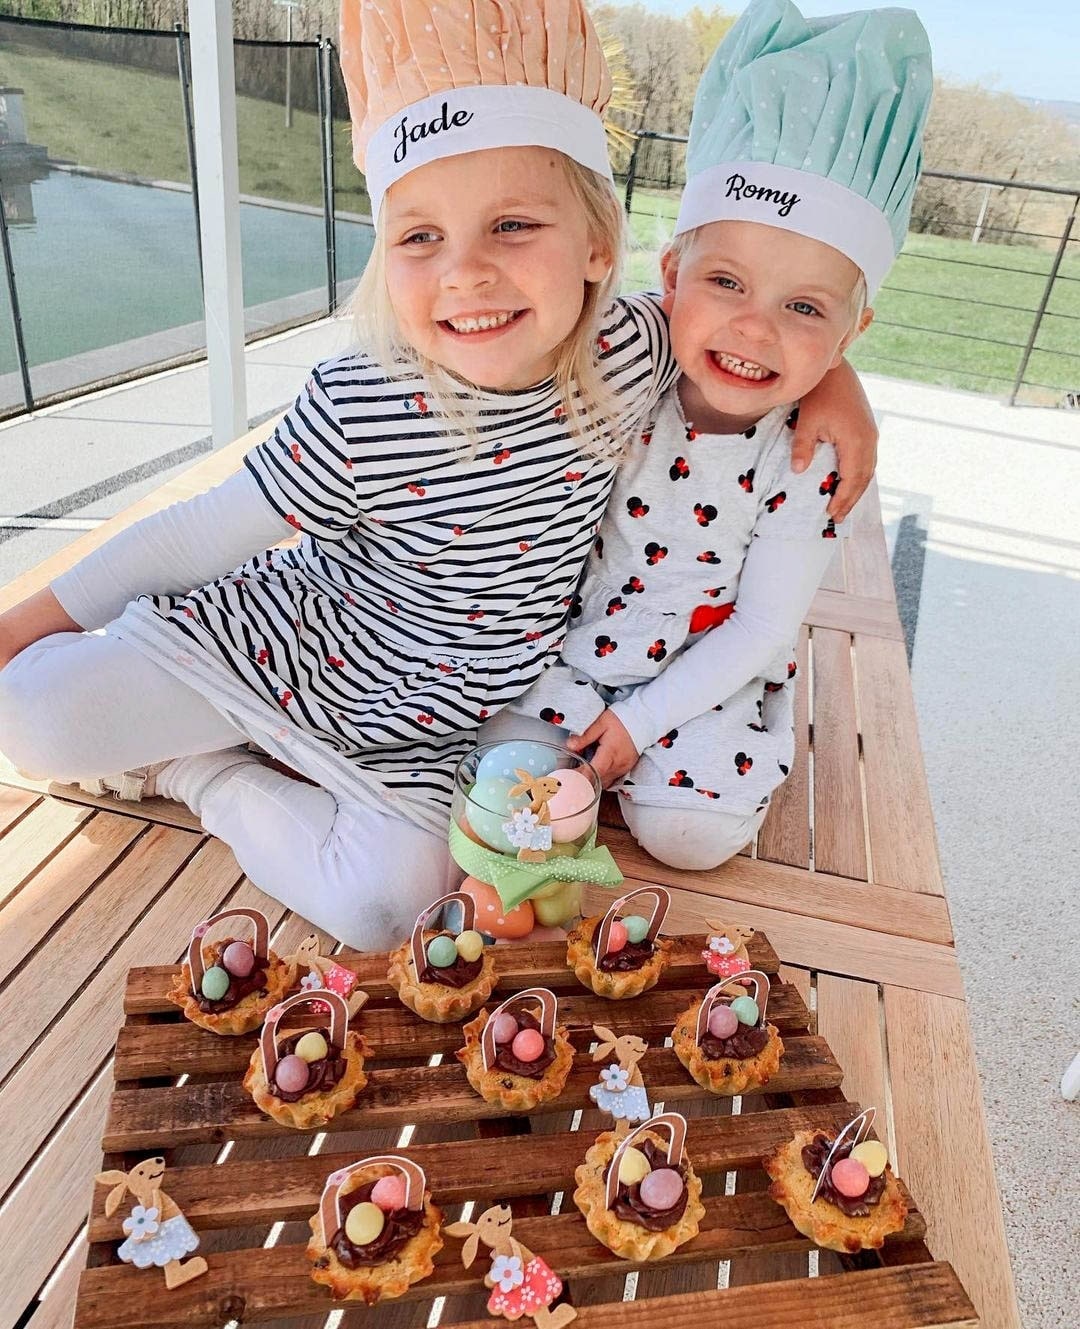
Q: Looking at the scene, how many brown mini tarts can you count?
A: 9